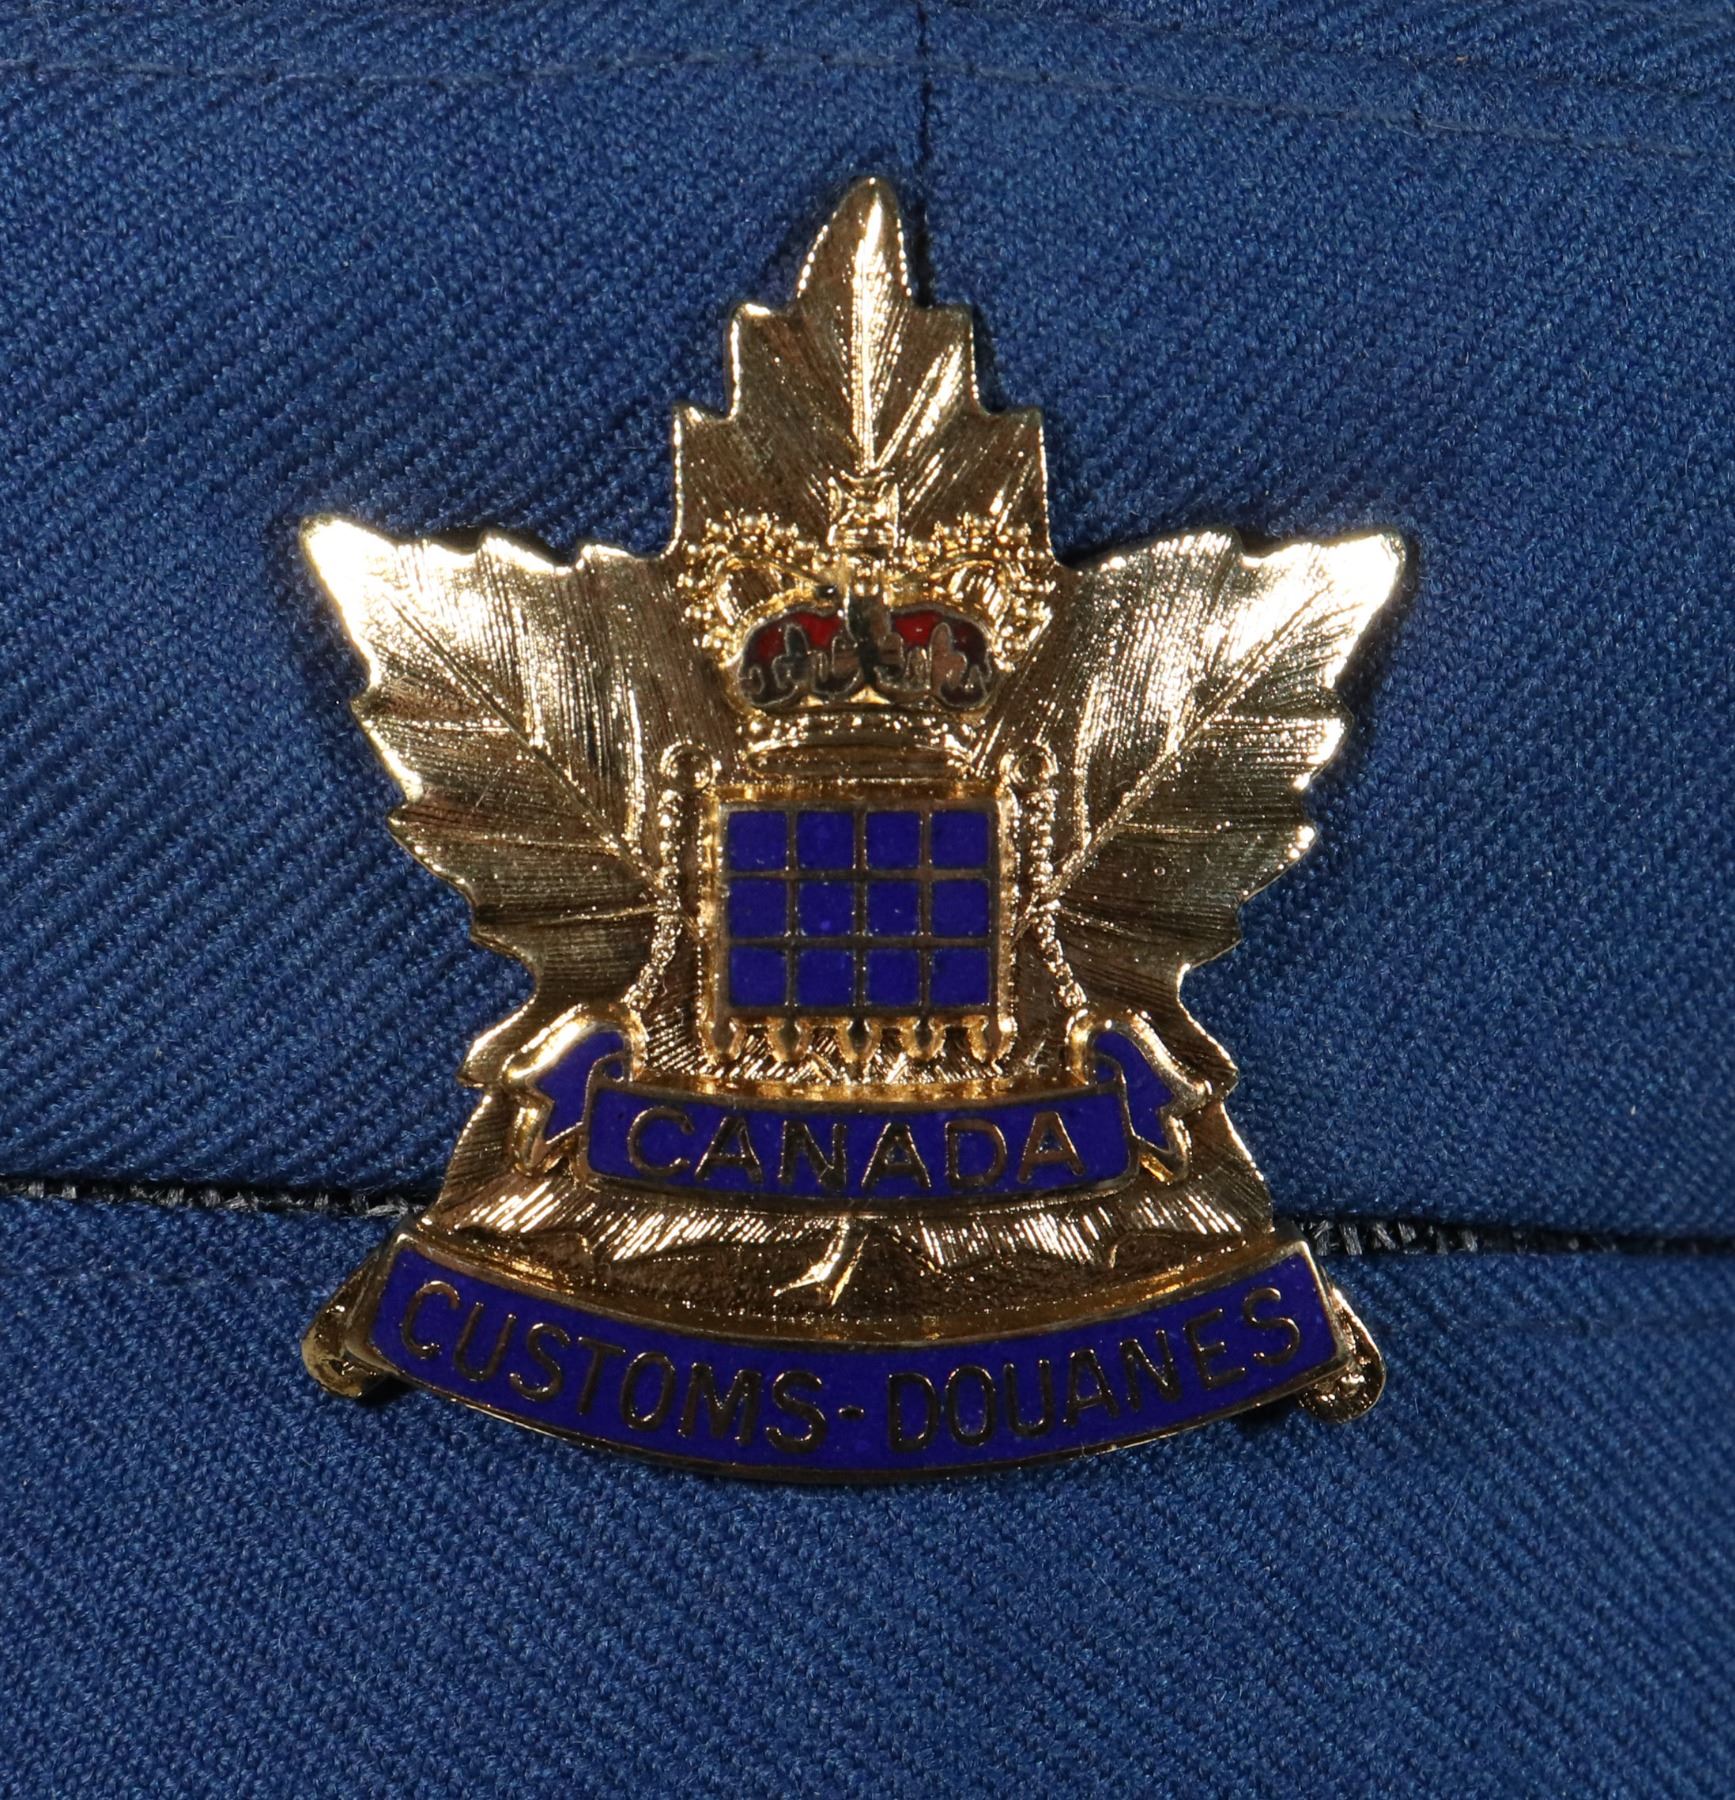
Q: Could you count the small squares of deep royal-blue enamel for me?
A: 12